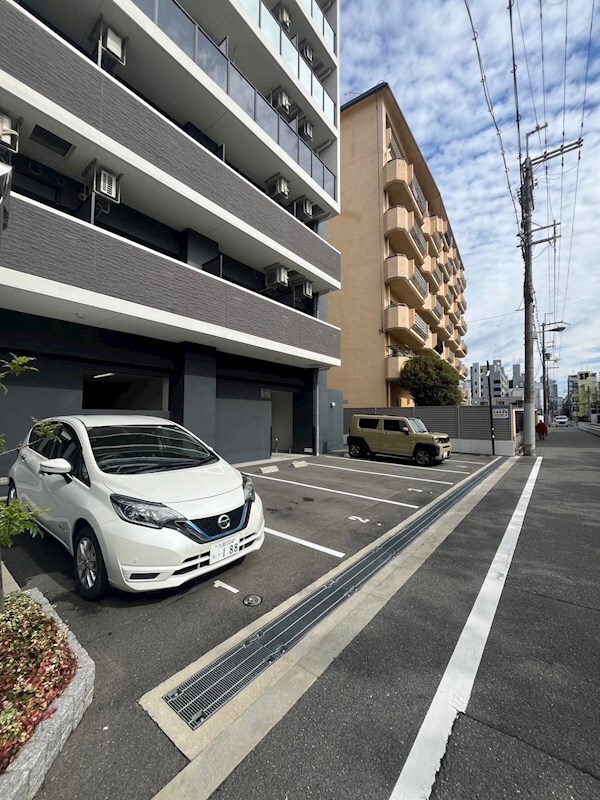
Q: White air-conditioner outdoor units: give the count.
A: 11